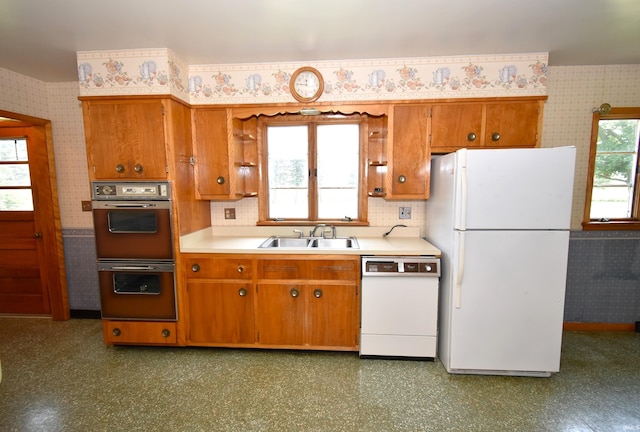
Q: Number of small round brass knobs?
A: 13